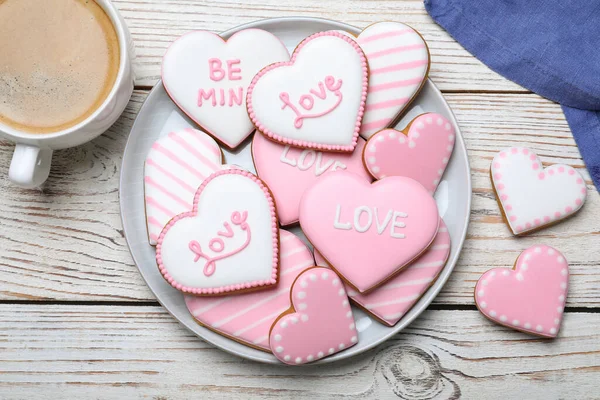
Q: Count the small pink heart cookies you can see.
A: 3